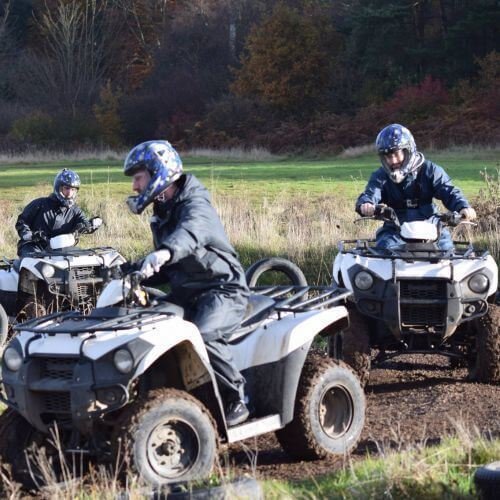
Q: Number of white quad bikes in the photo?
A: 3